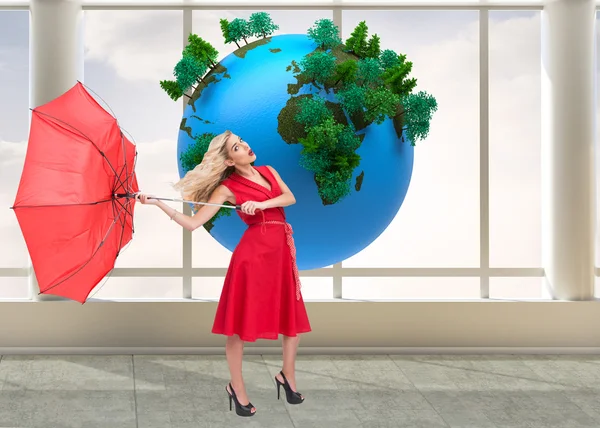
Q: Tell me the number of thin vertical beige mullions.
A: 3